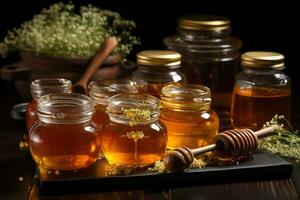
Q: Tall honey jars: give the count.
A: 3